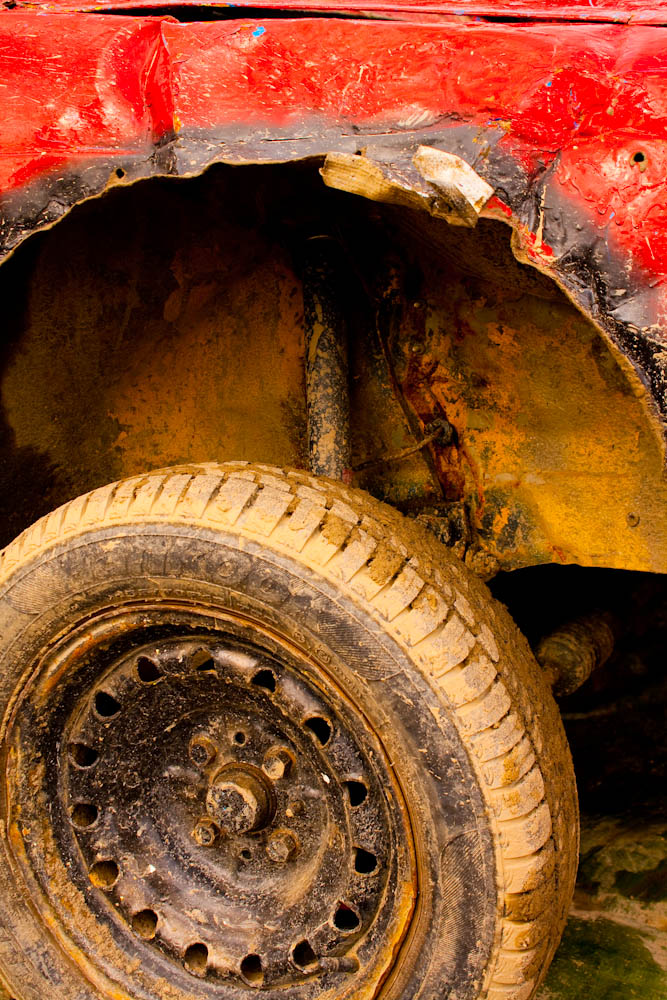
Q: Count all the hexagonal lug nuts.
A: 4